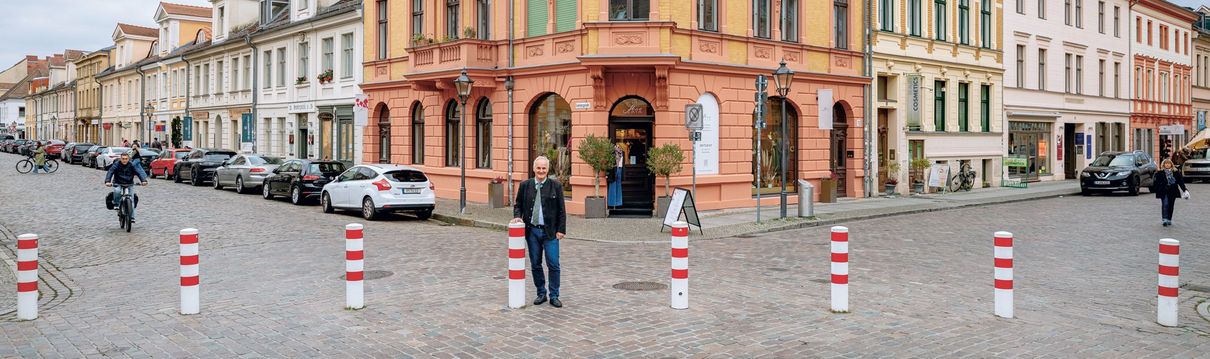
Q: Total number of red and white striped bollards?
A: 8